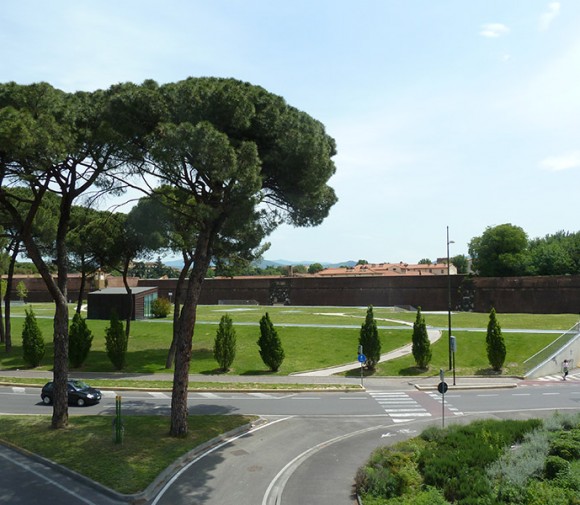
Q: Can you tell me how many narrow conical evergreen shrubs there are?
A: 8